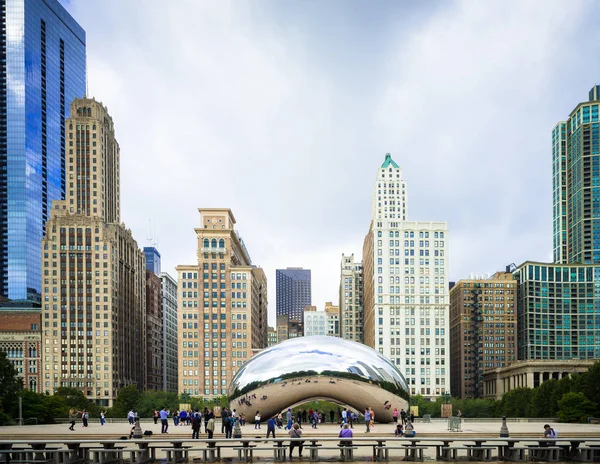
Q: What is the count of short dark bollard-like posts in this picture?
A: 4